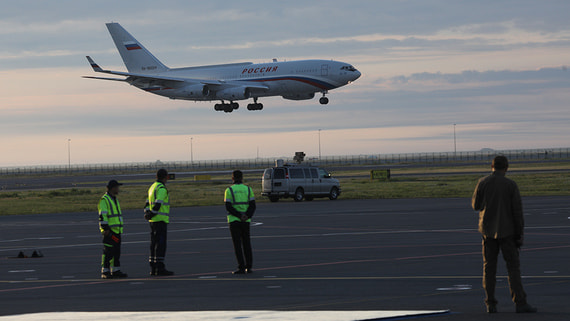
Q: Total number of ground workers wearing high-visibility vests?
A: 3